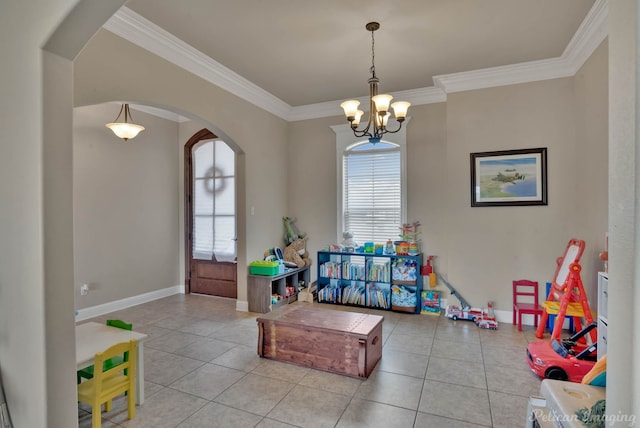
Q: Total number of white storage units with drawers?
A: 1